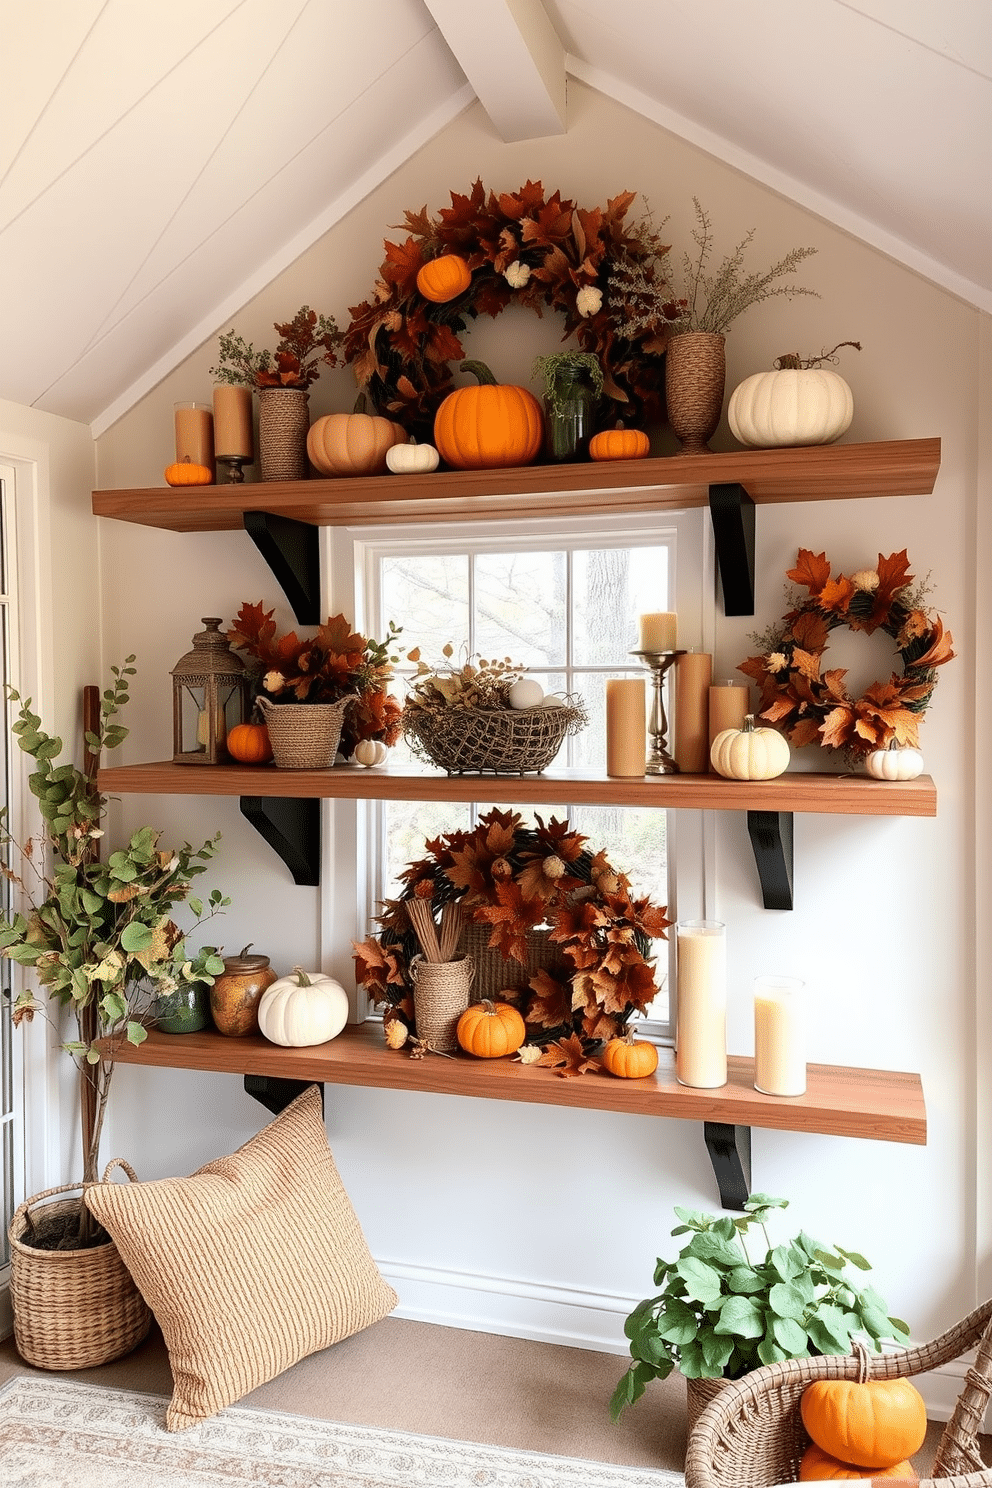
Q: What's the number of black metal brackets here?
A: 6